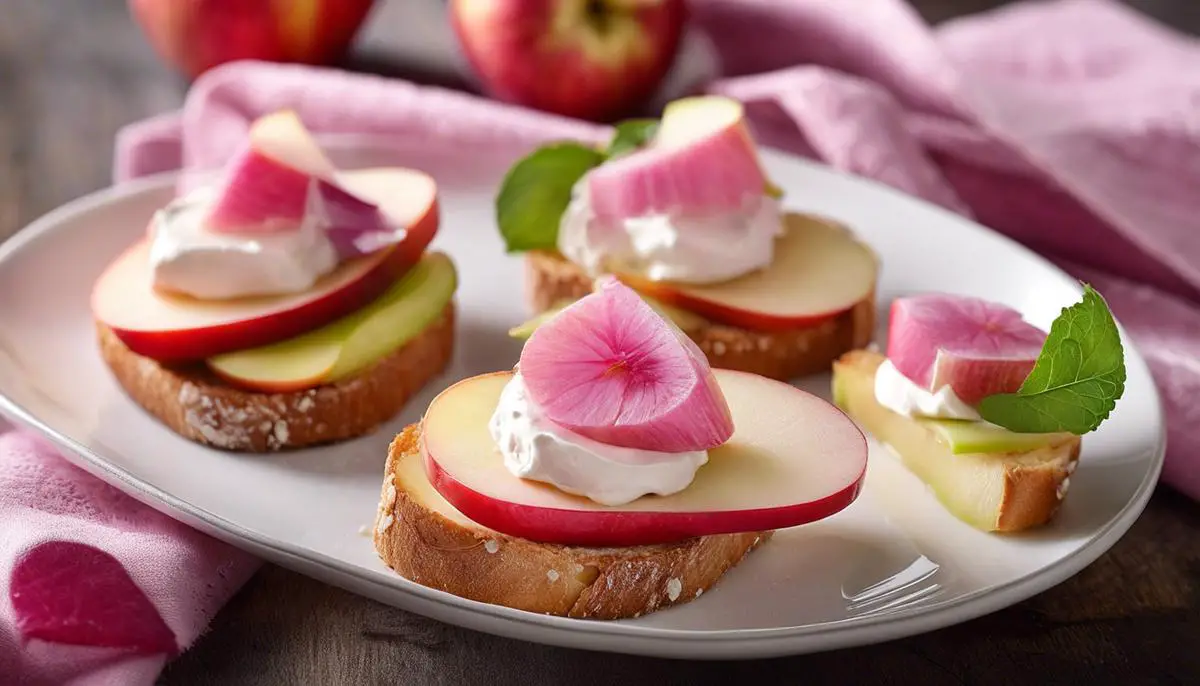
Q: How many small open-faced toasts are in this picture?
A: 4